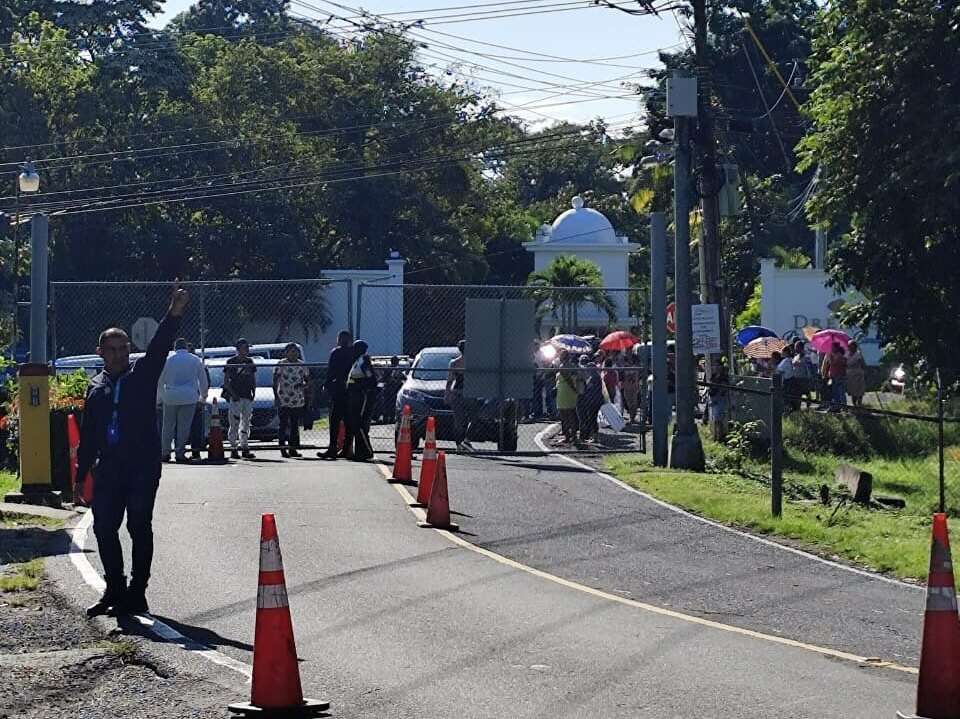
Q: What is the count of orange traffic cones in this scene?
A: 8